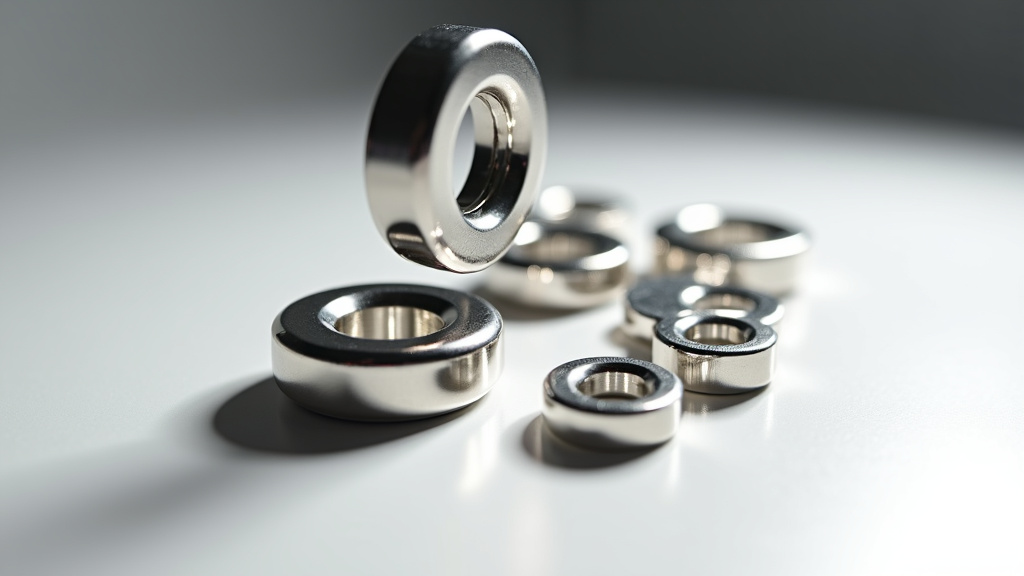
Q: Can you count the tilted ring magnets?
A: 1